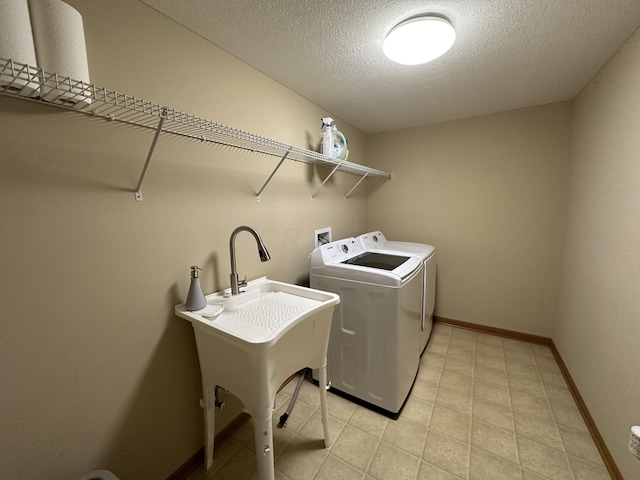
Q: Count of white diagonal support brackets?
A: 4